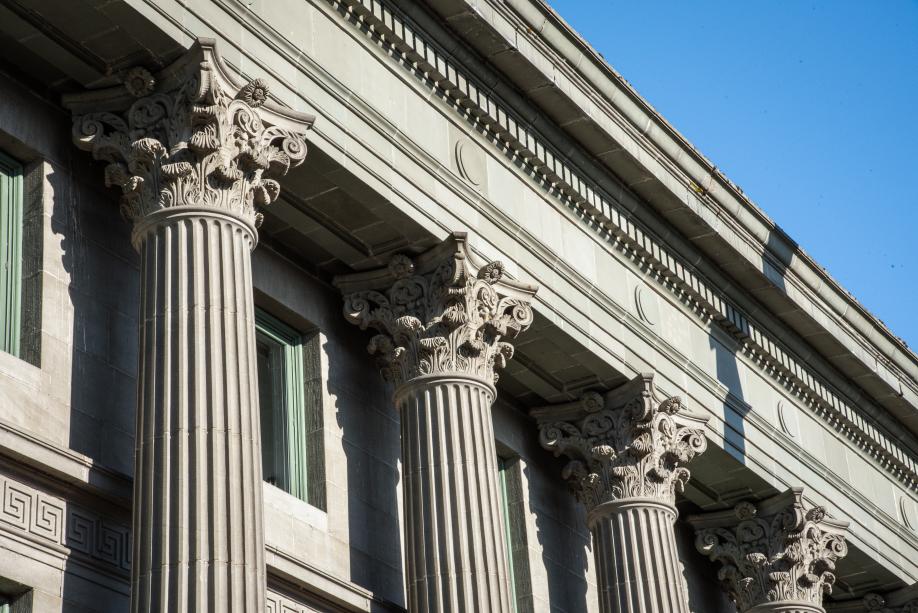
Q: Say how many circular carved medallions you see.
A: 4